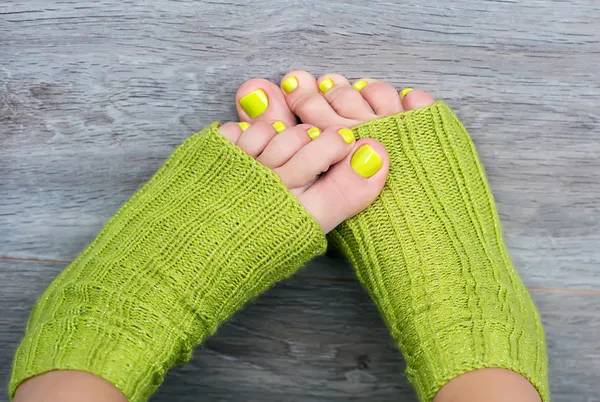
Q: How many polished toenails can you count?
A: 10